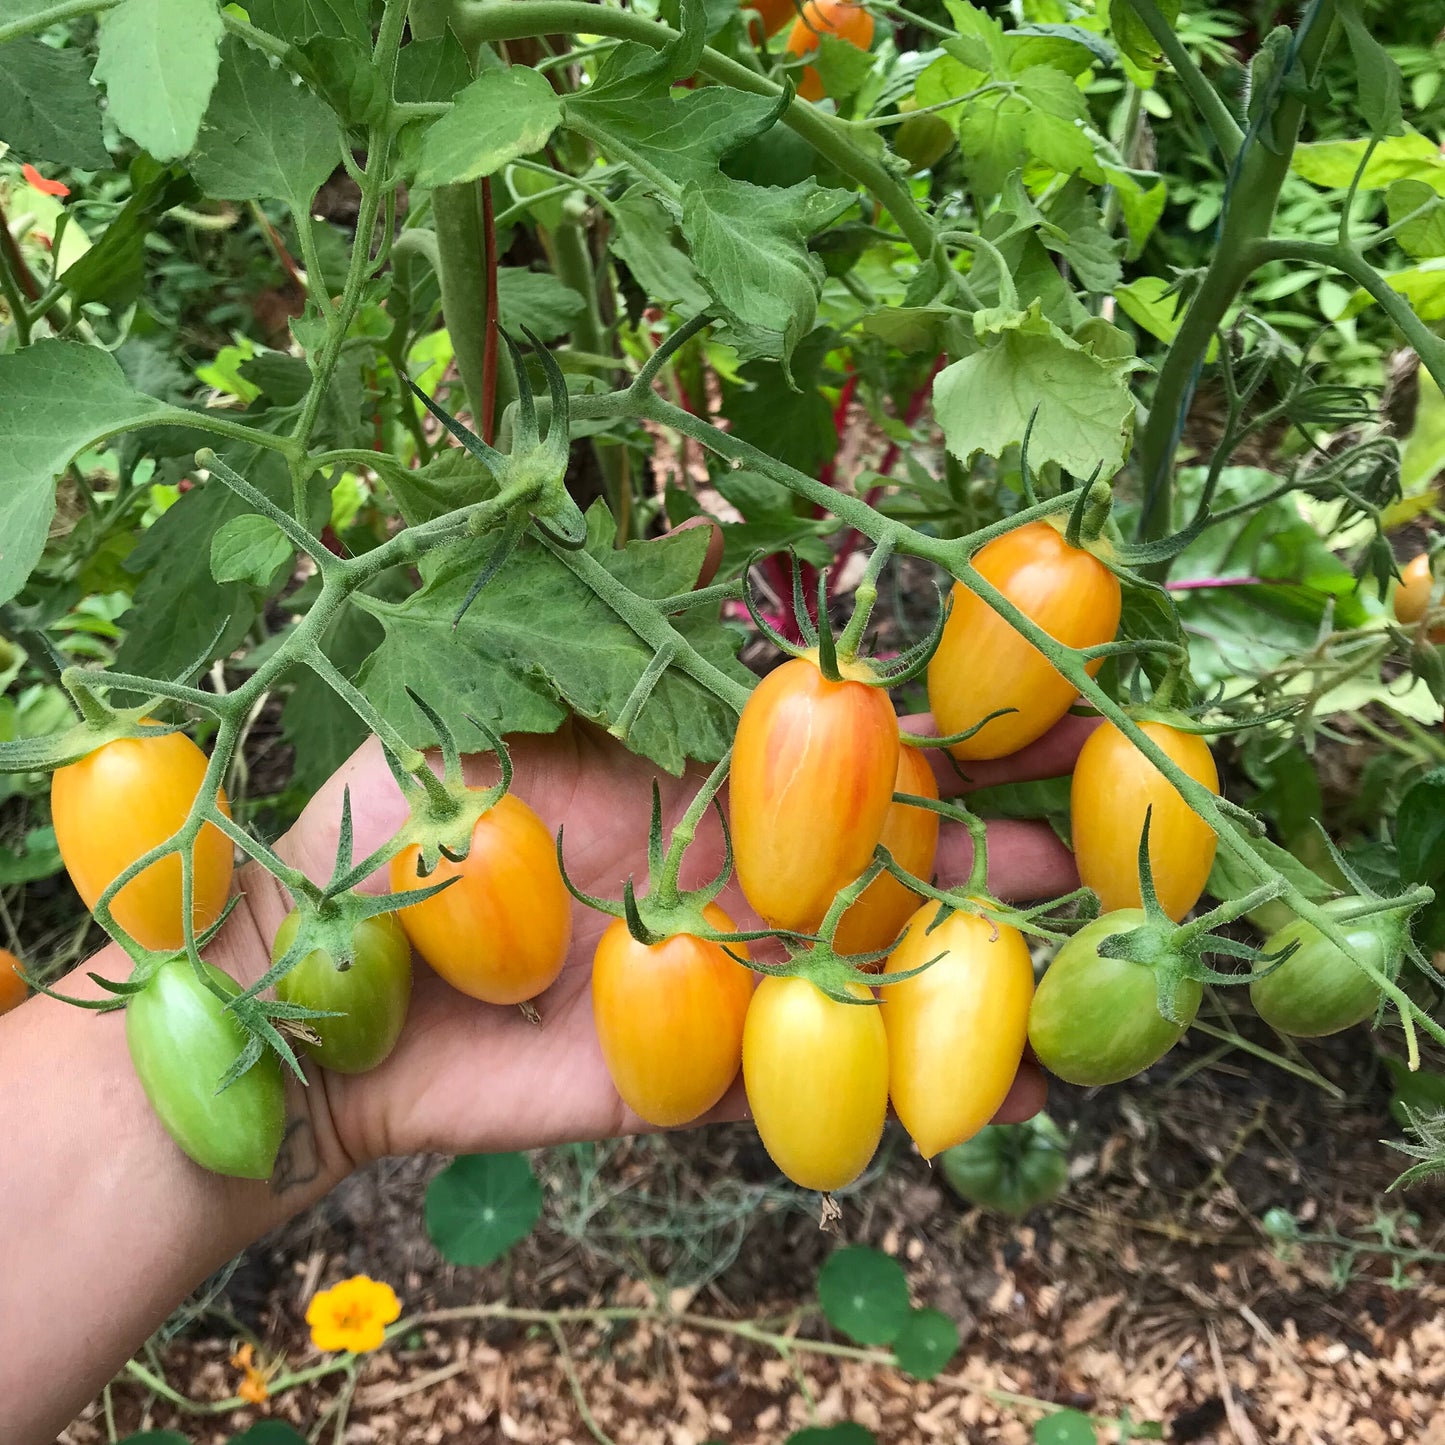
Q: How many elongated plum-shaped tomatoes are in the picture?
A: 13